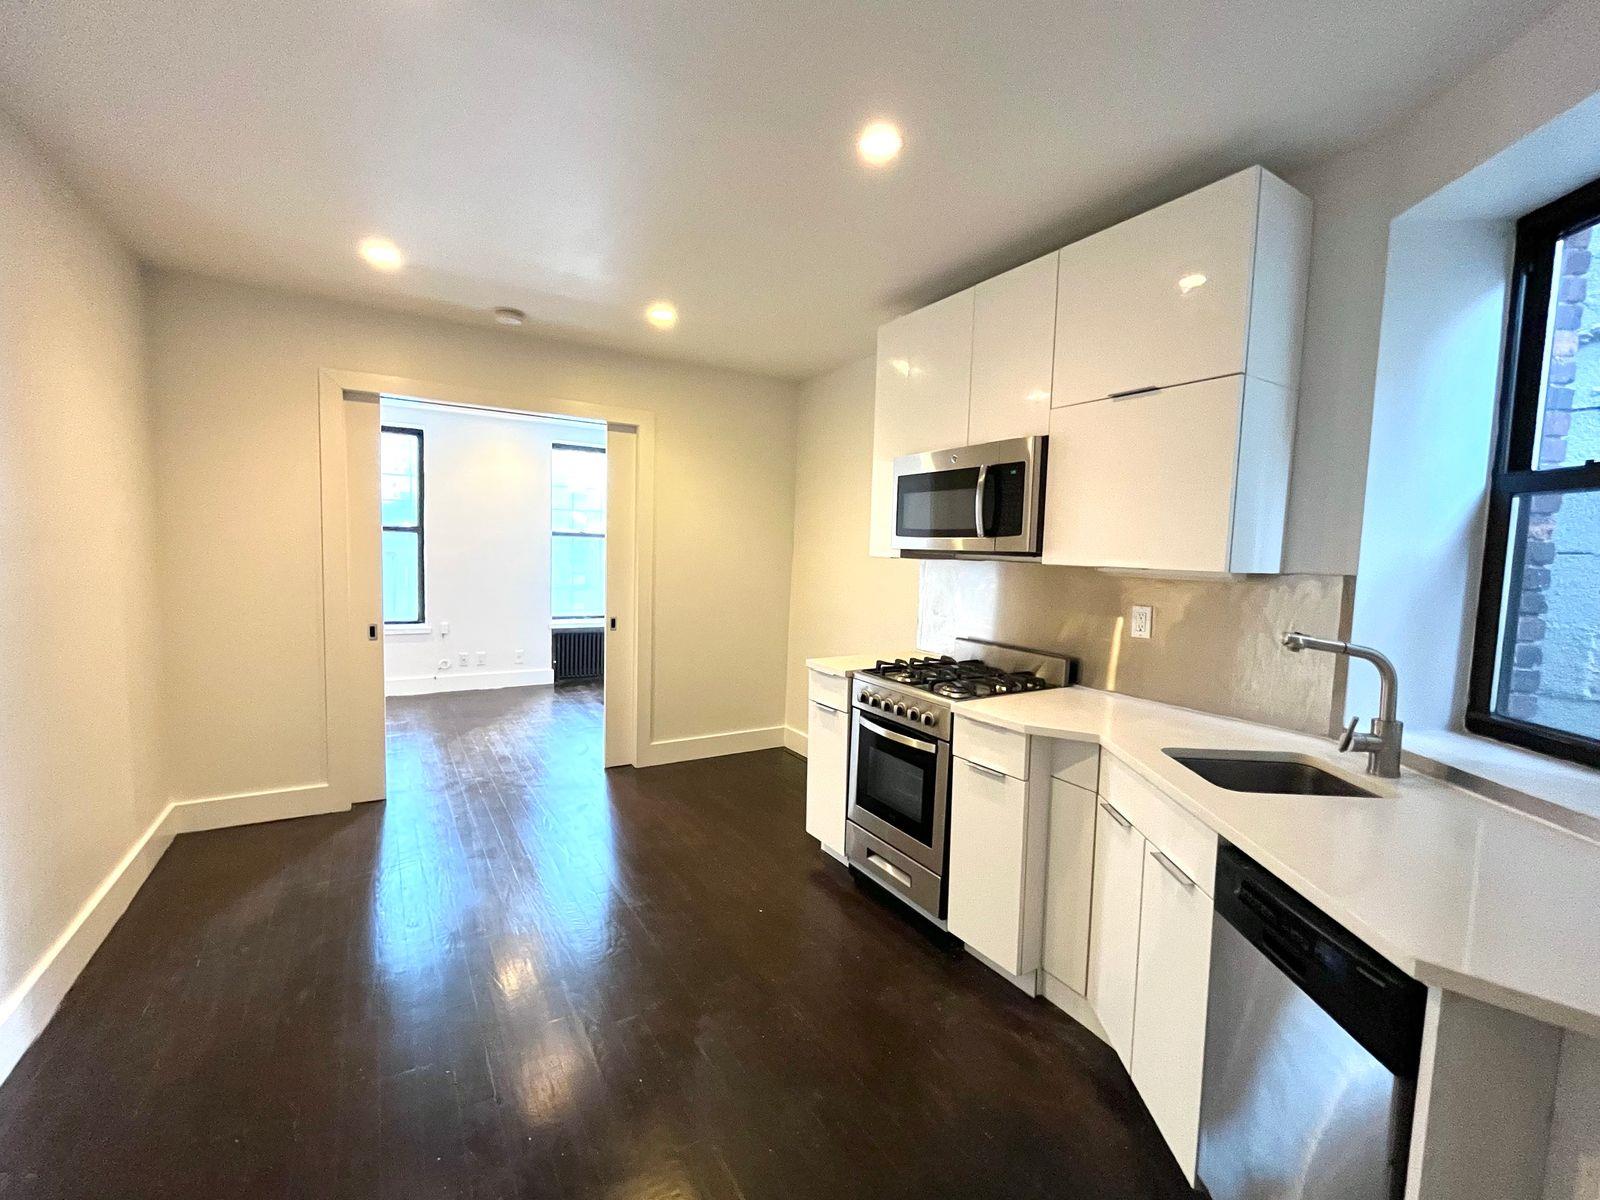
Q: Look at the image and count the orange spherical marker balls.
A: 0